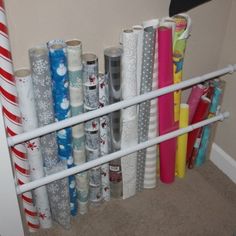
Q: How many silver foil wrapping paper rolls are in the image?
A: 1